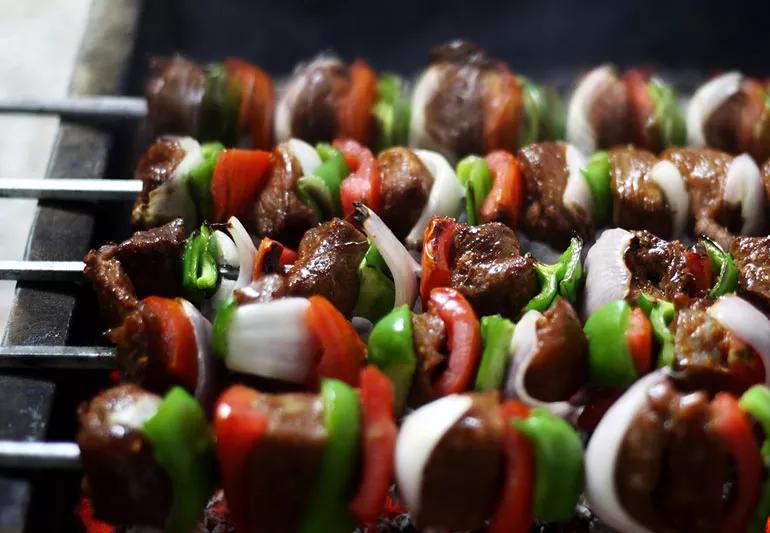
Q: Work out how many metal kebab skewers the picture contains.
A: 5